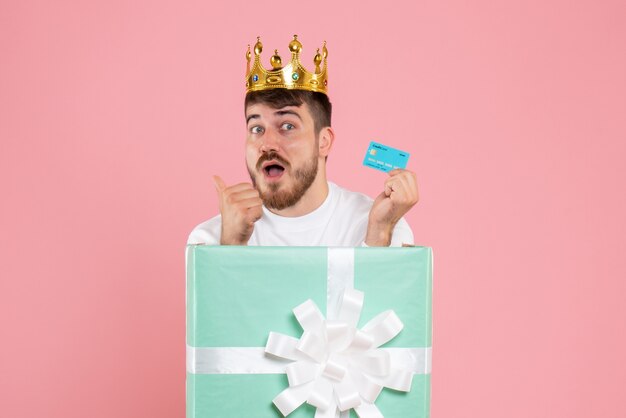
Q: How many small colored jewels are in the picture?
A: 3